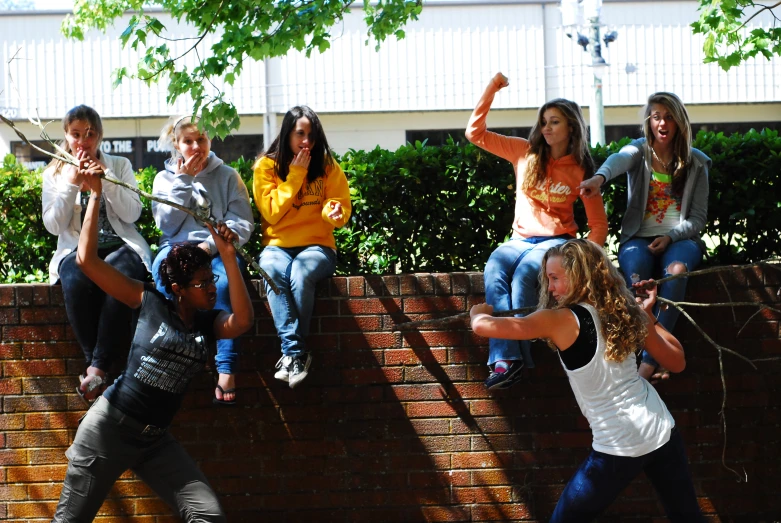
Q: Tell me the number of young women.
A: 7